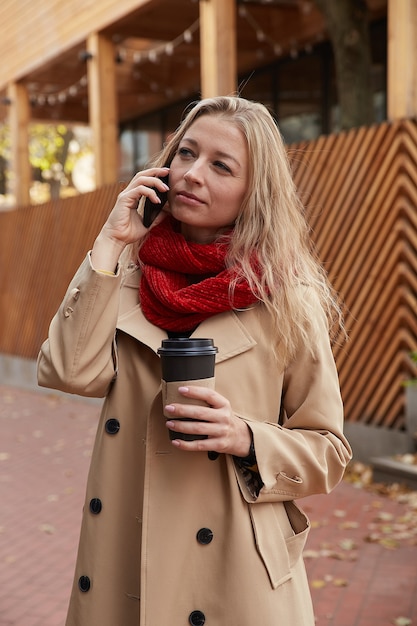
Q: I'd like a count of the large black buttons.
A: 6